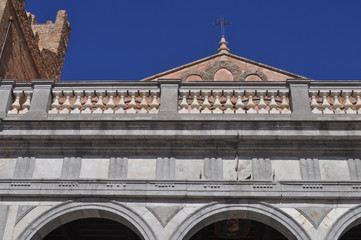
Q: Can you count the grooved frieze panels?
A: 8